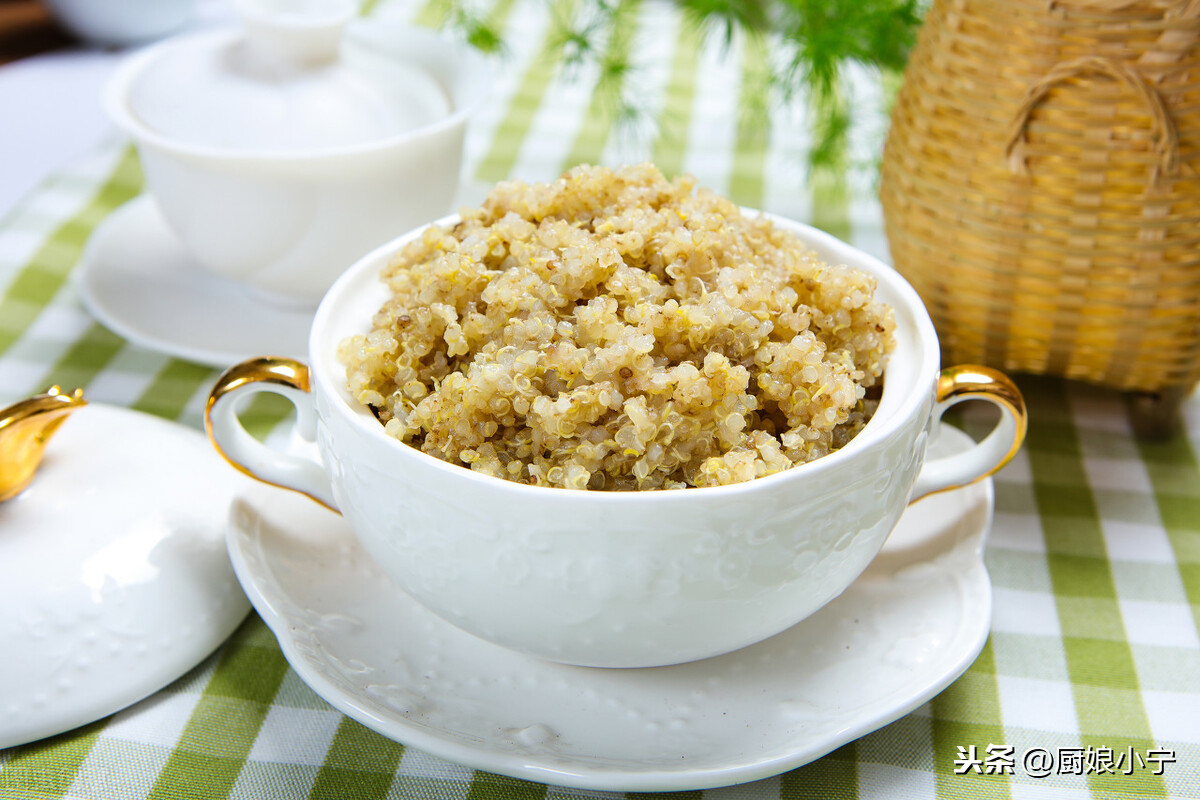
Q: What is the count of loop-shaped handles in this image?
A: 3